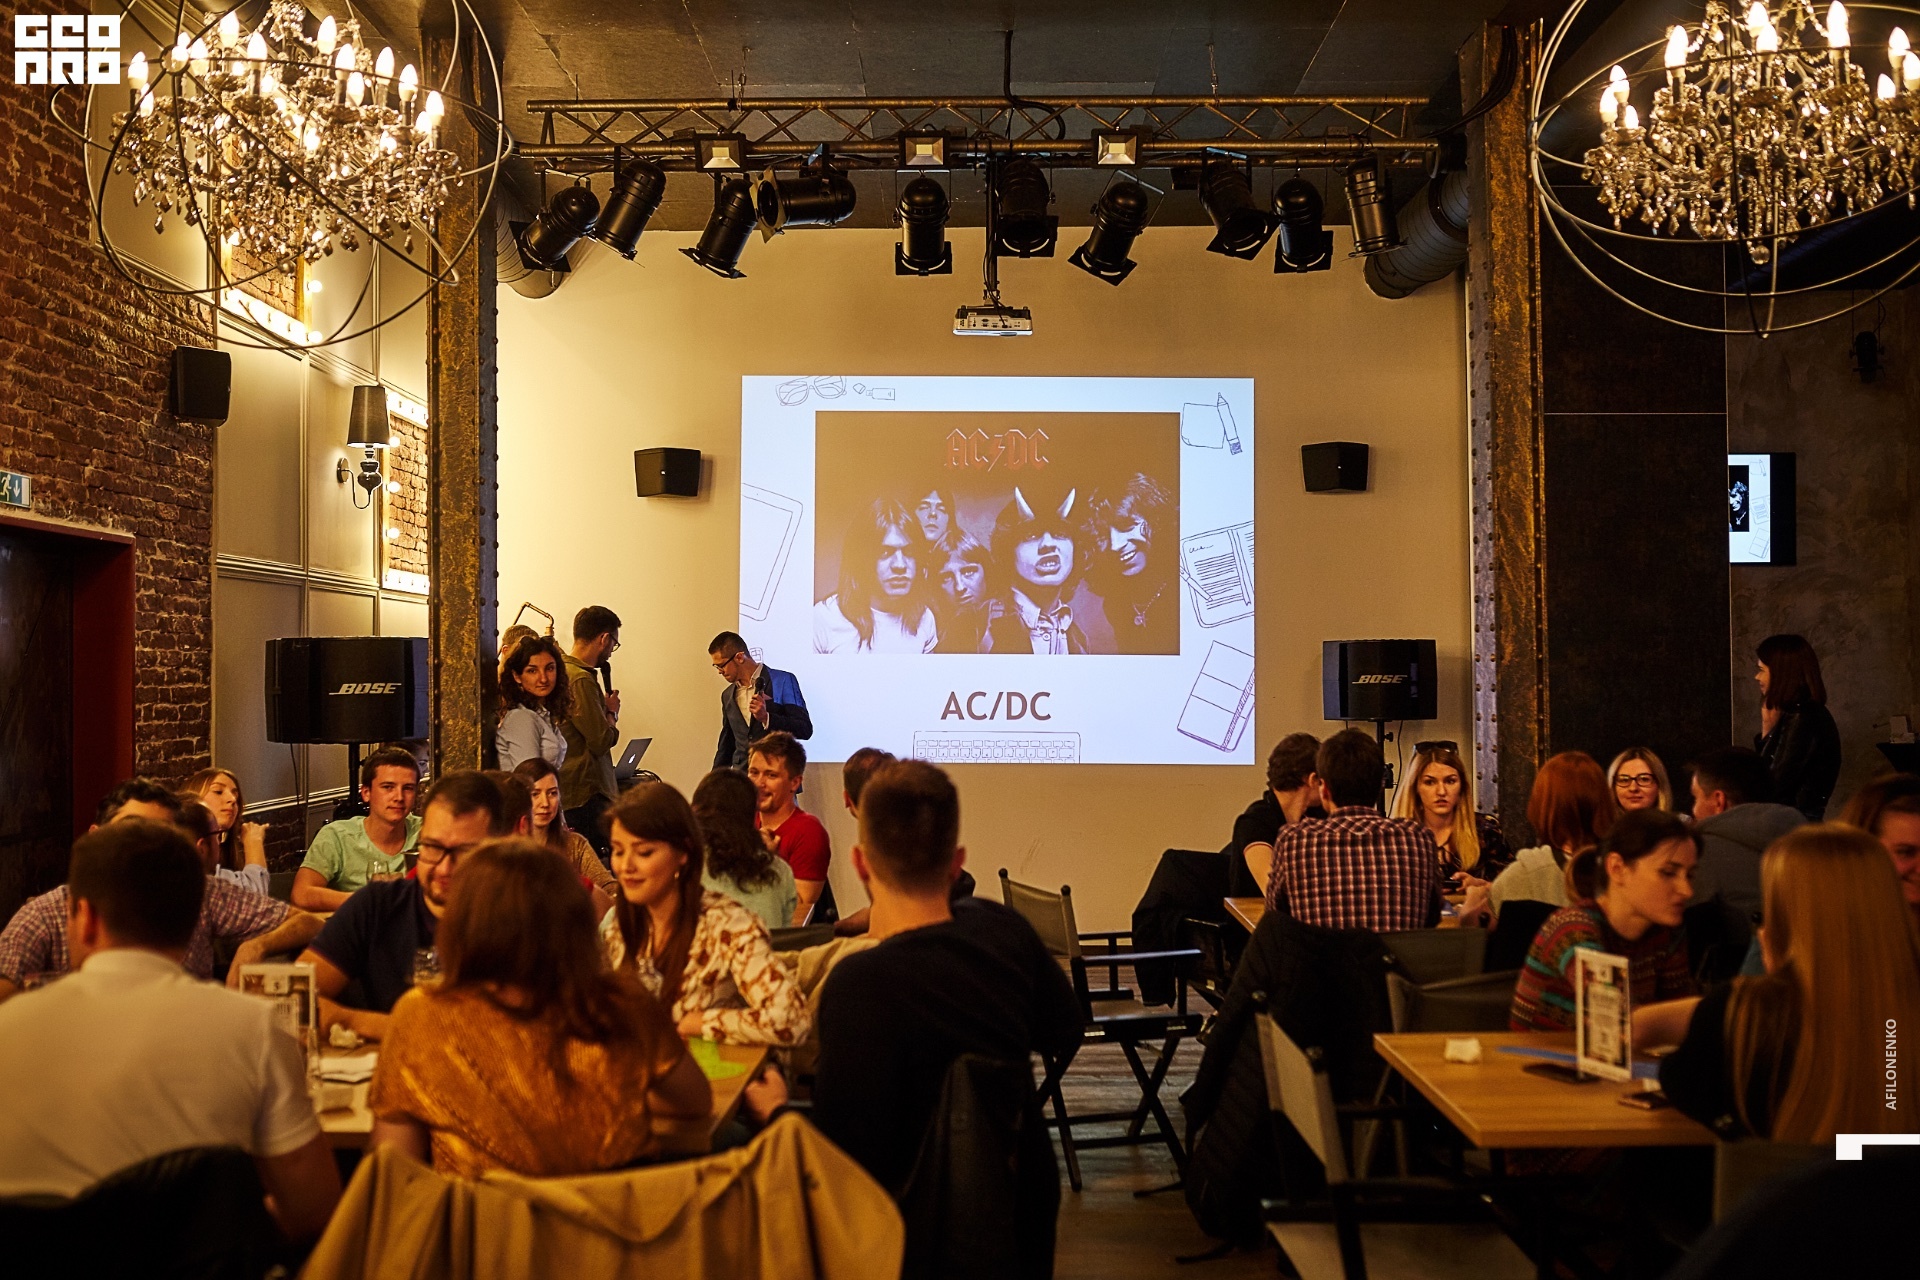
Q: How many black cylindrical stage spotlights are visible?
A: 10